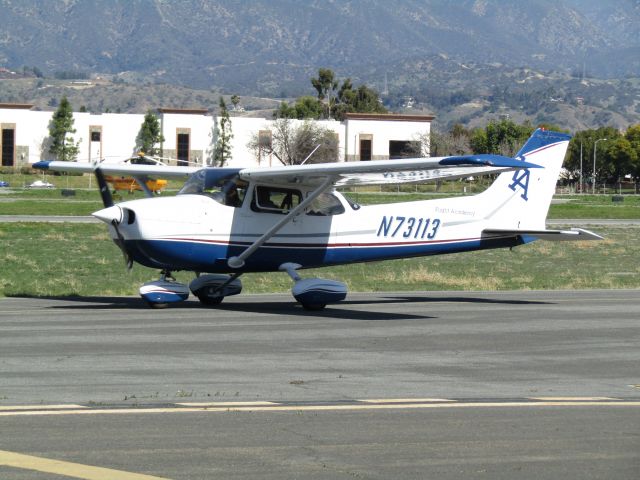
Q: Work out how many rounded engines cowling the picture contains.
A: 1